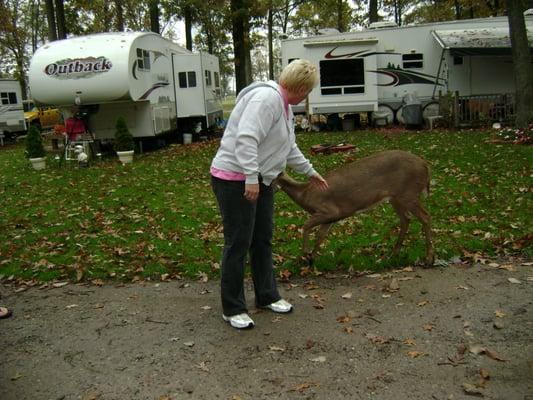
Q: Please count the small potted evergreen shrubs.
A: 2